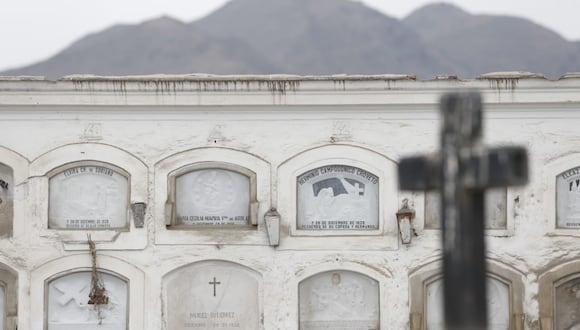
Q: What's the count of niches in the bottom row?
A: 6